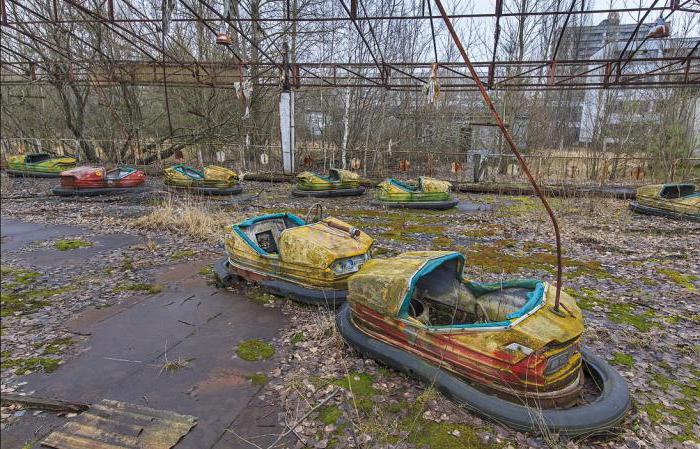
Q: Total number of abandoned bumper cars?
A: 8